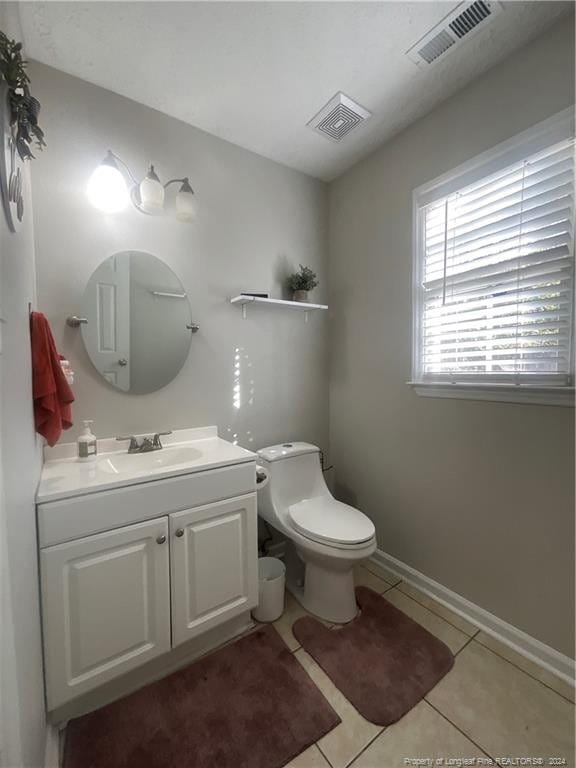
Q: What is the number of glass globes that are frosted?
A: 3